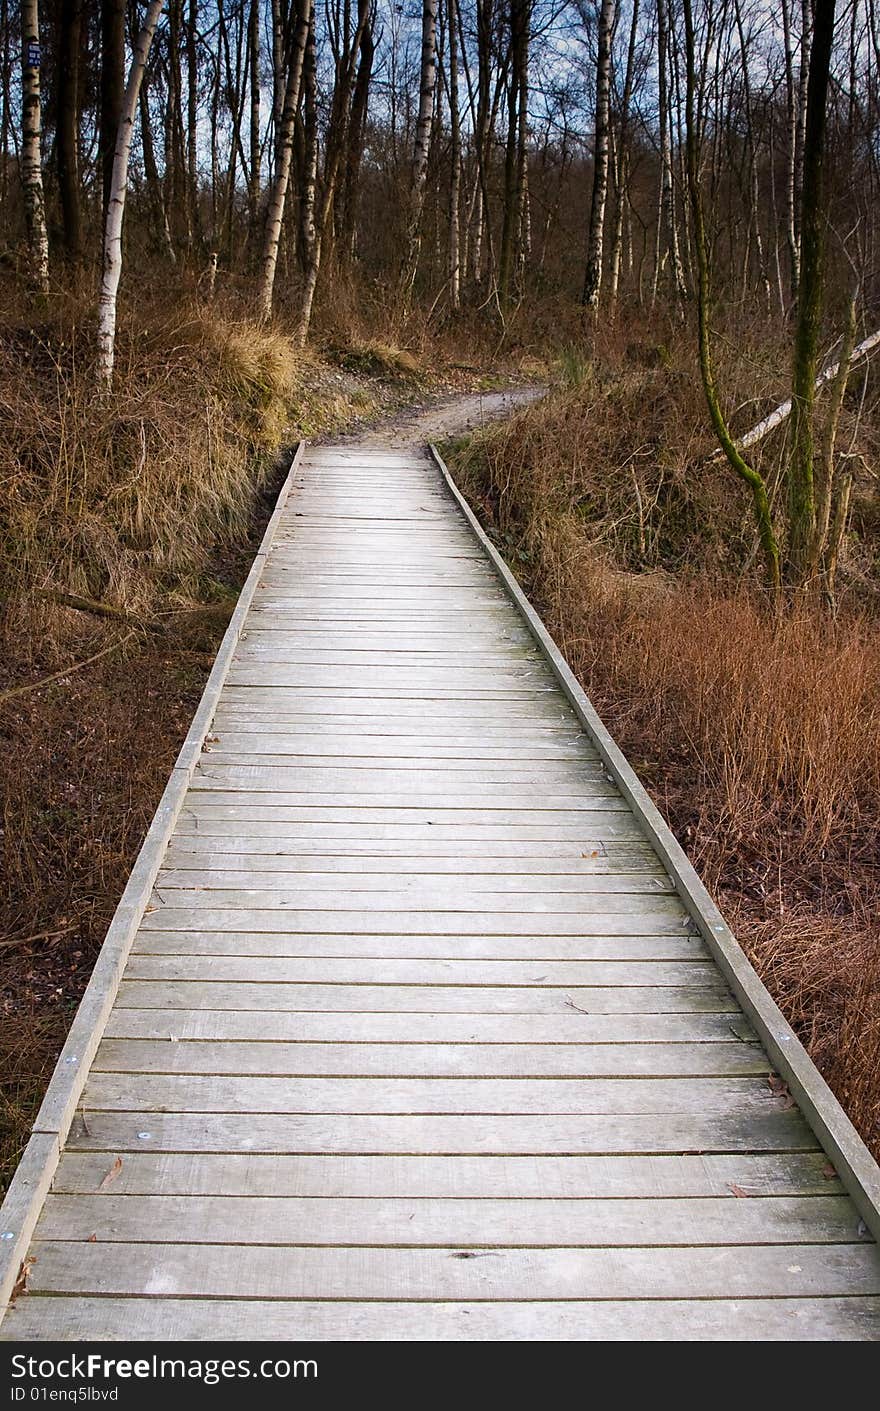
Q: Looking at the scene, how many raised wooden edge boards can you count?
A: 2